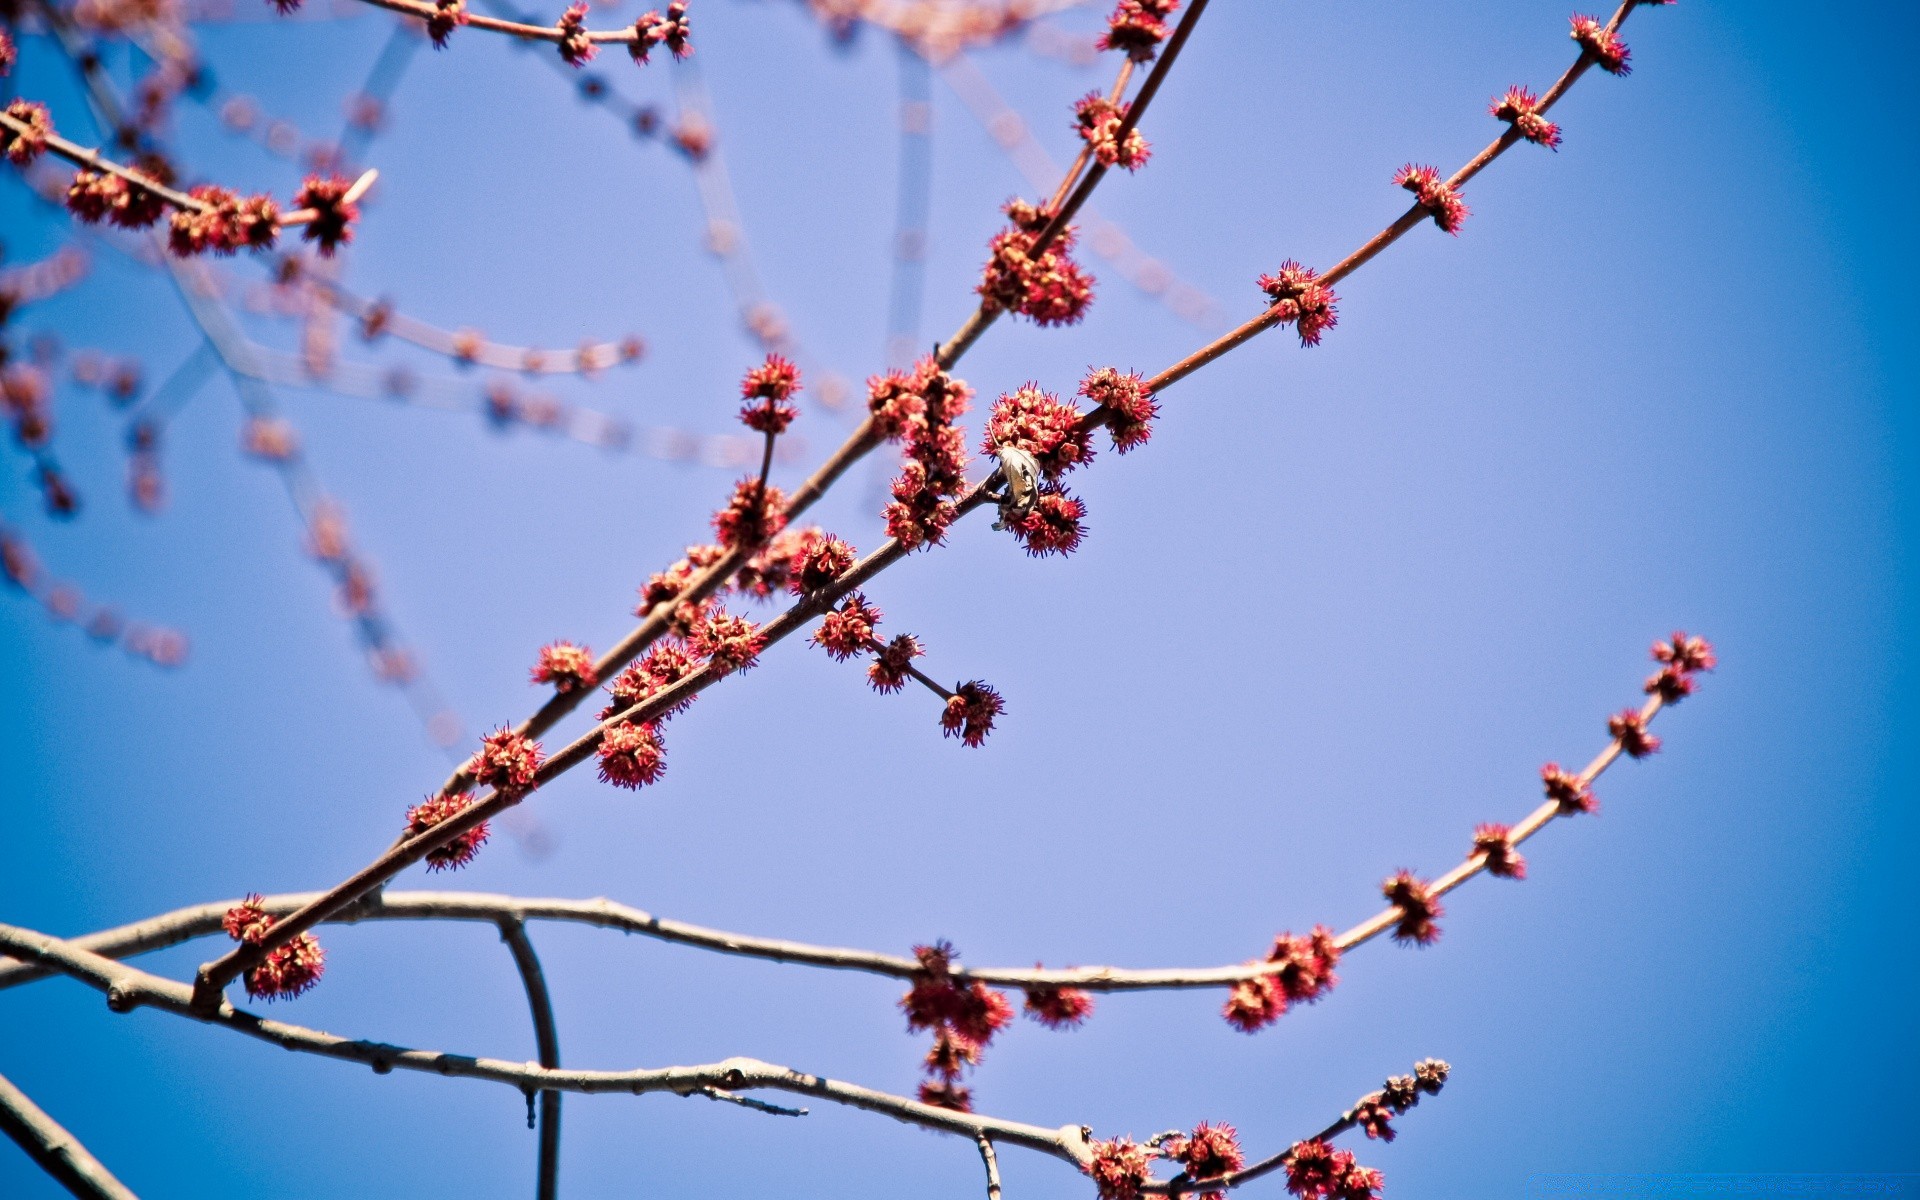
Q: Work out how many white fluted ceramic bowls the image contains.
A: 0